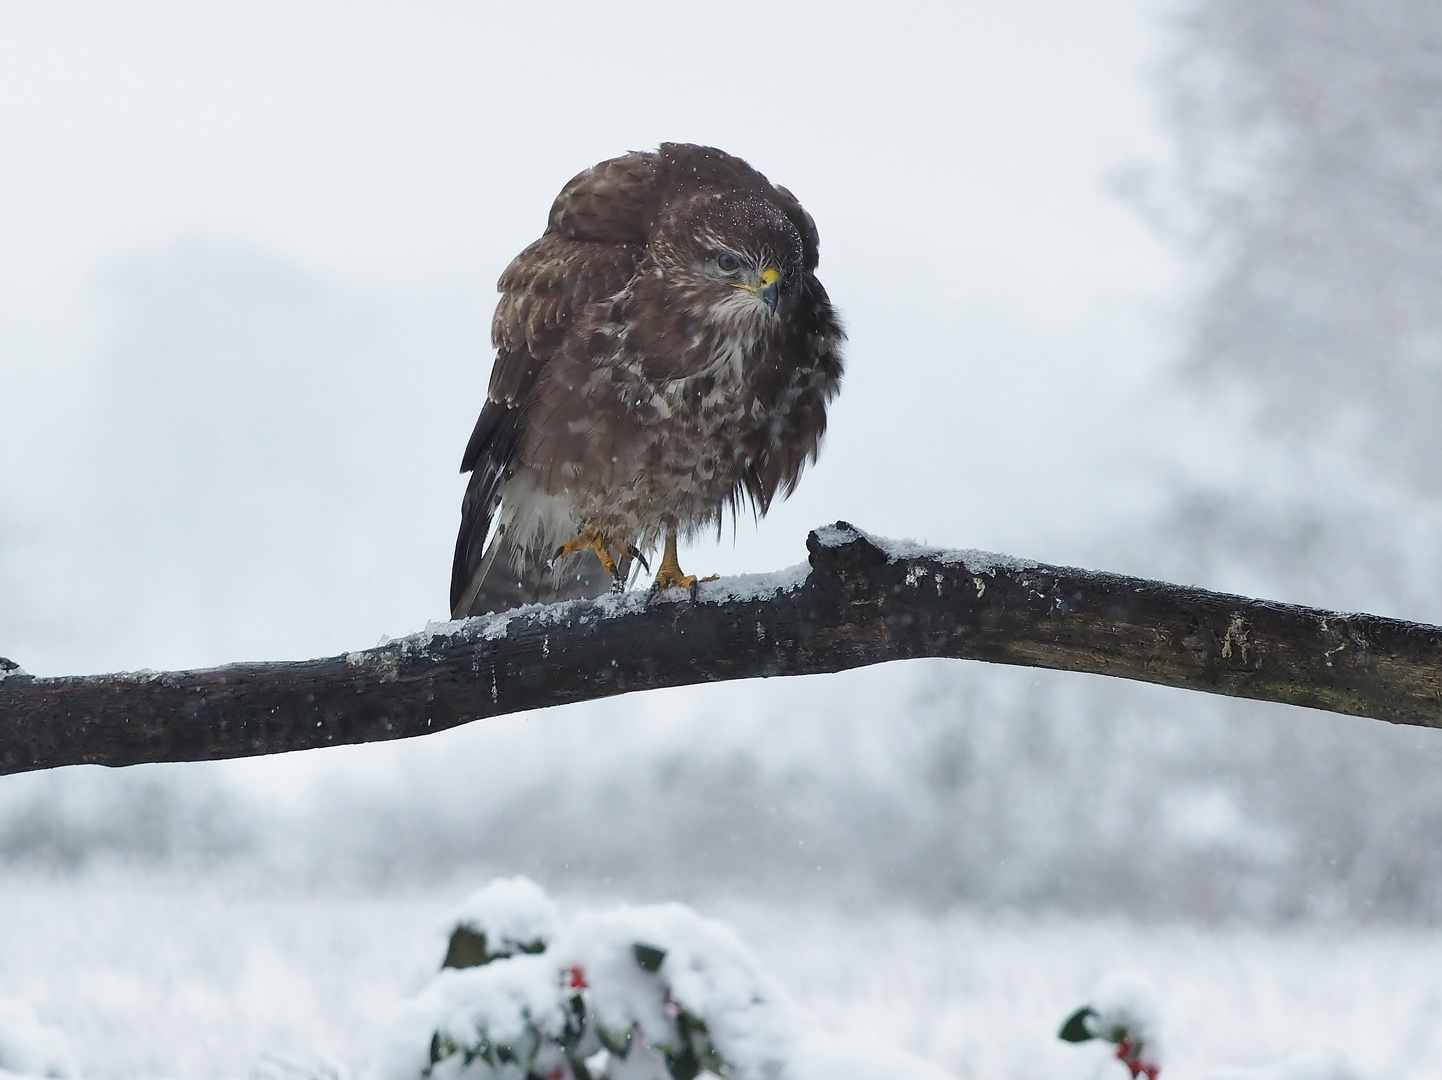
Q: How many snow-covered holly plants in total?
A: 2